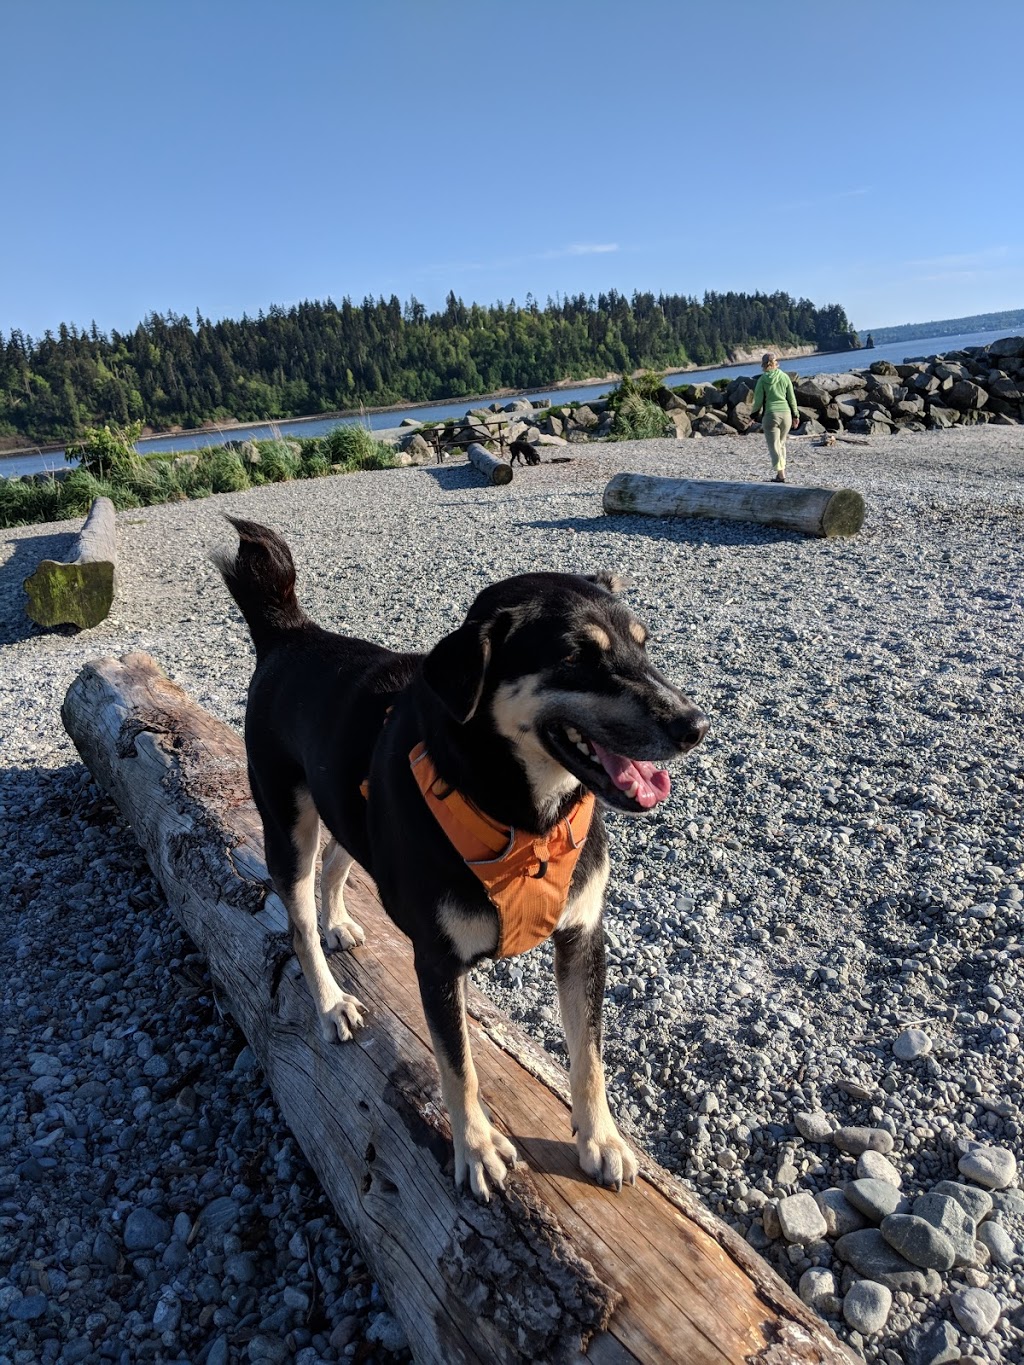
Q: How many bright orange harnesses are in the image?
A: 1